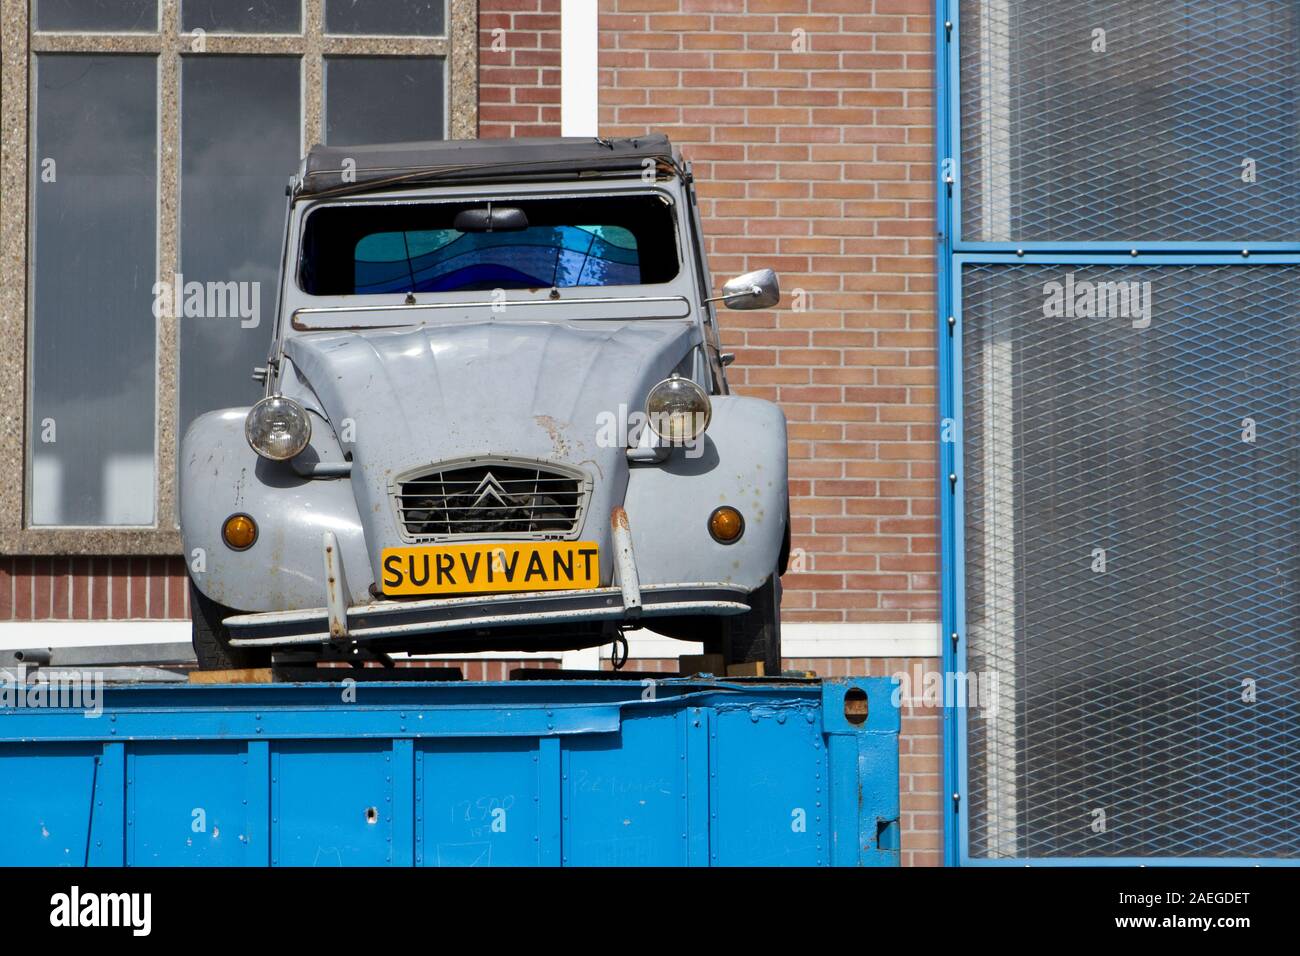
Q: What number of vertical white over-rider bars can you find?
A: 2